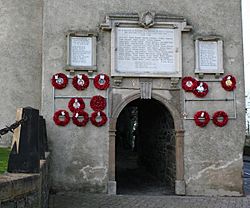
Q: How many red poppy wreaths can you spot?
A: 13